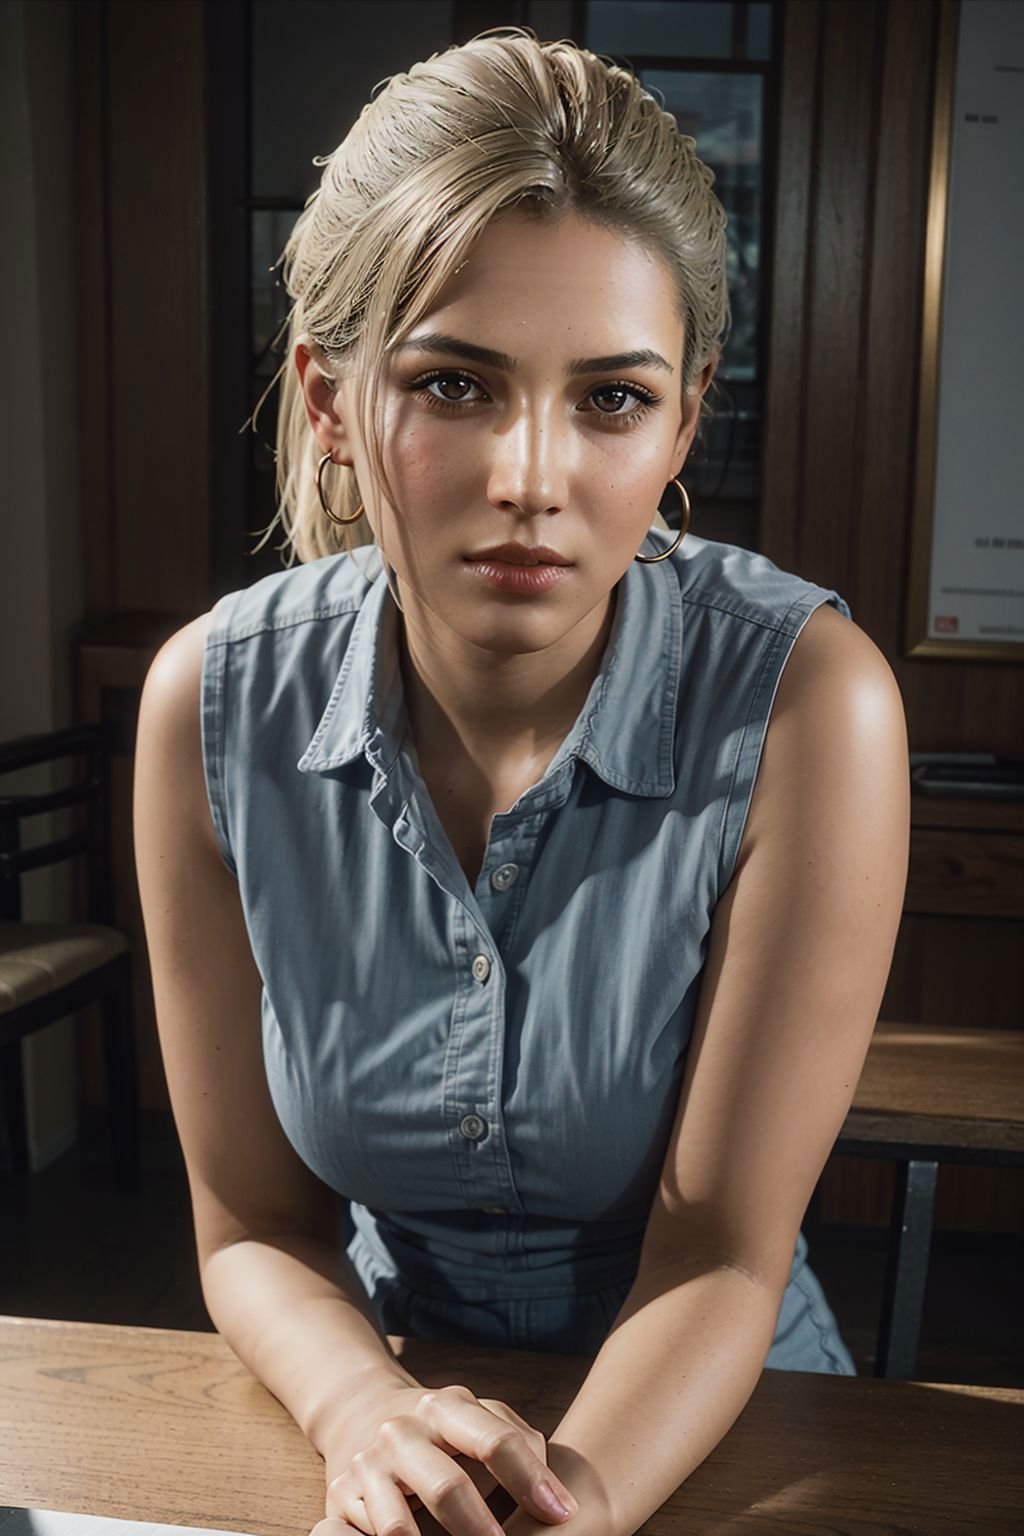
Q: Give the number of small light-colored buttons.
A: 3